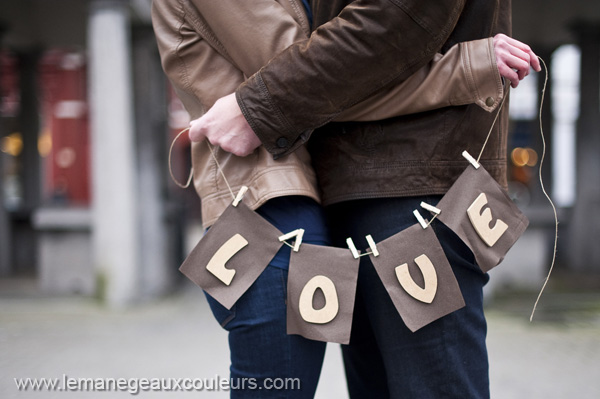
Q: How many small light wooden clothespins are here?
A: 8